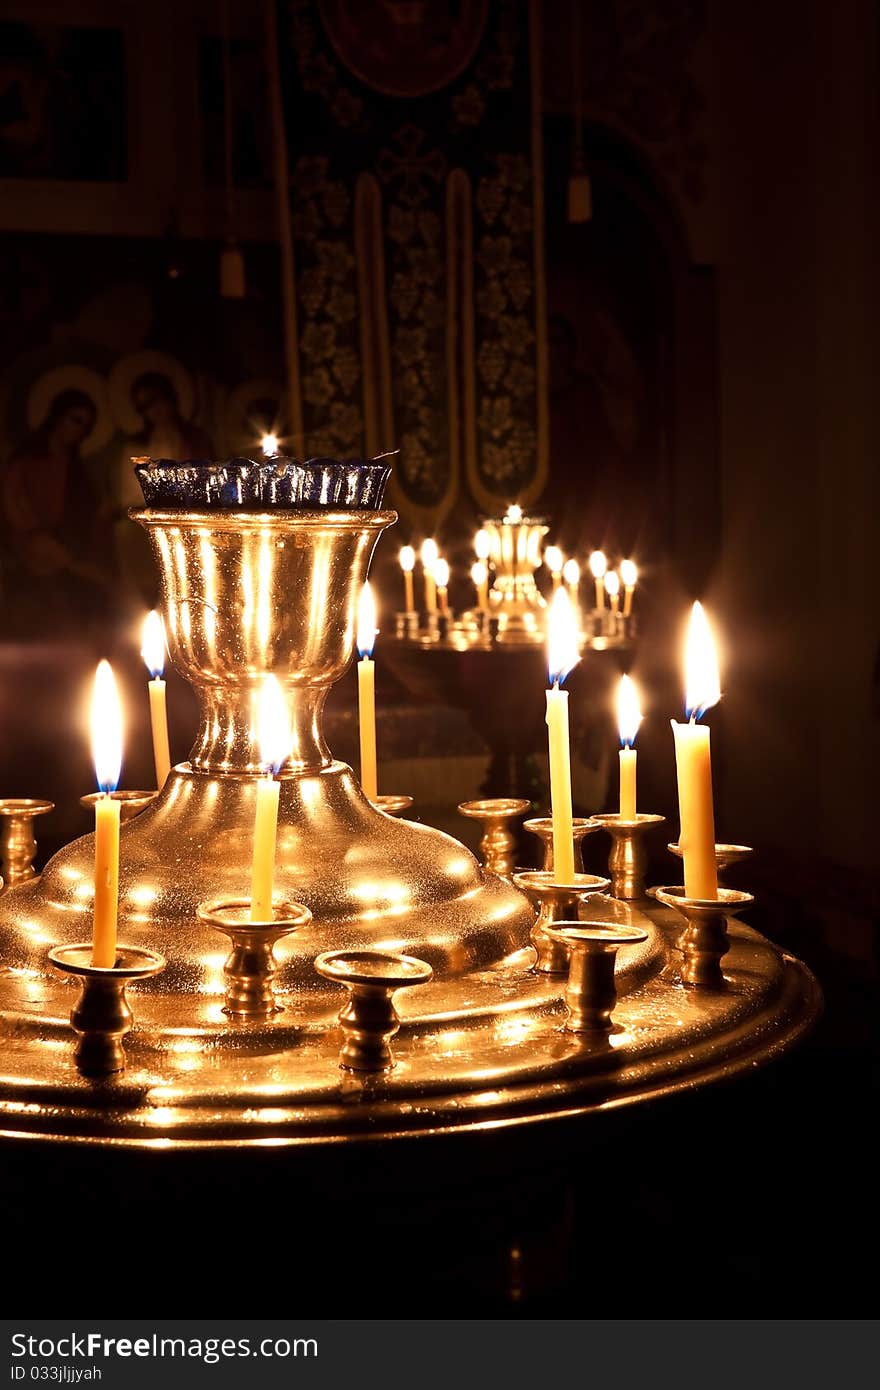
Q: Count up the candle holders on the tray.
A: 13